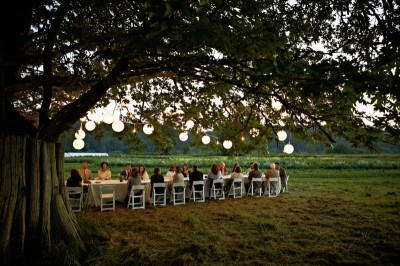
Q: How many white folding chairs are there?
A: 11